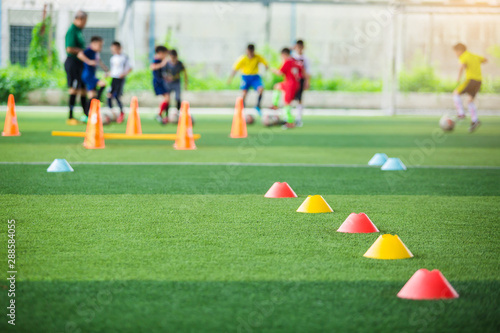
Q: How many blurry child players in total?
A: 8